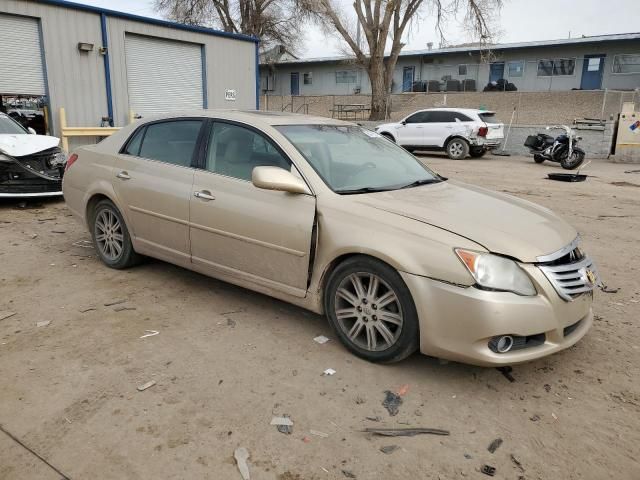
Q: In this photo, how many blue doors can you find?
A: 4